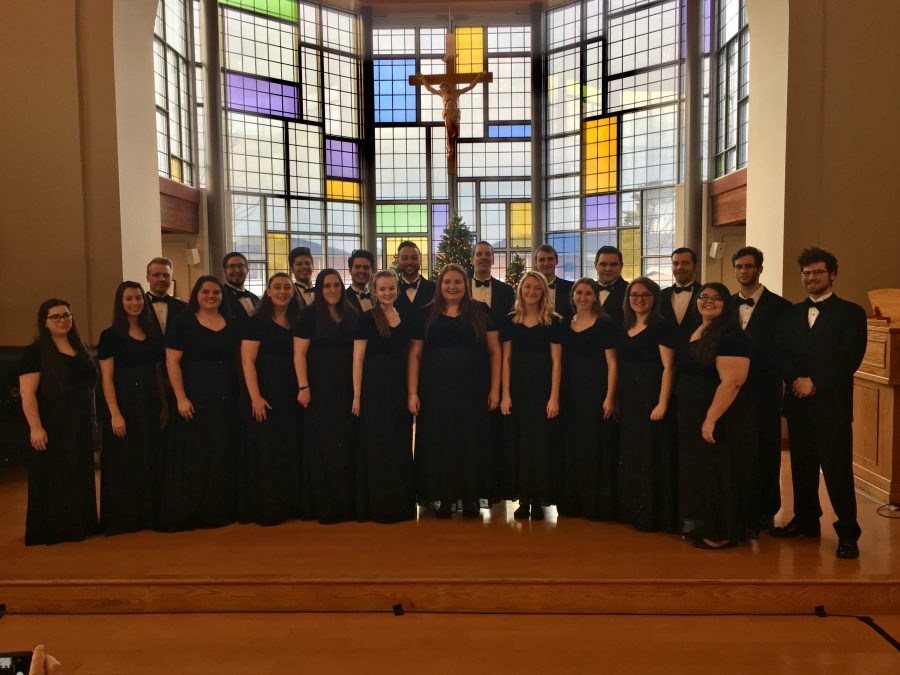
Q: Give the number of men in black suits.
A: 11